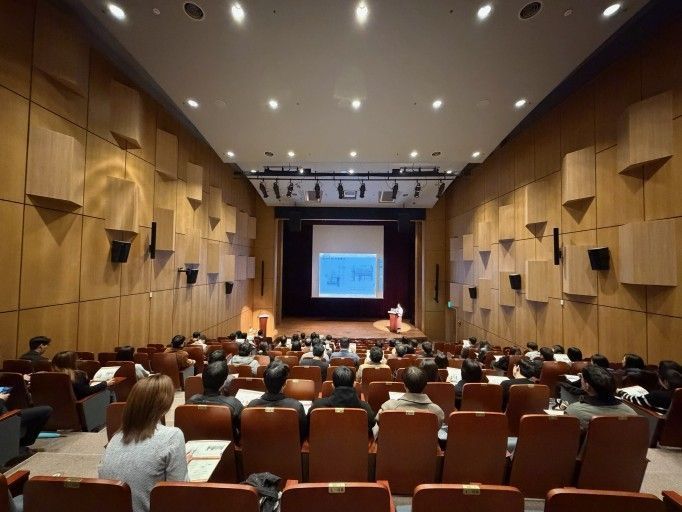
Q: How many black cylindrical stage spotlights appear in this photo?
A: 9